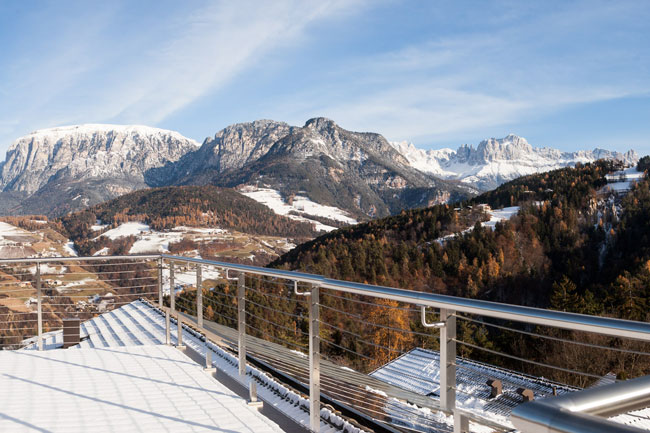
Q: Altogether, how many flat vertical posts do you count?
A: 7